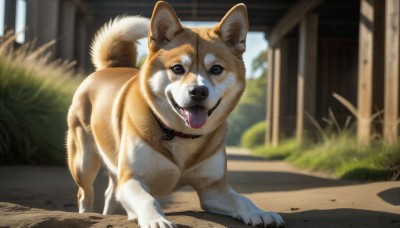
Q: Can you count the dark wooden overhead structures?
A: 1